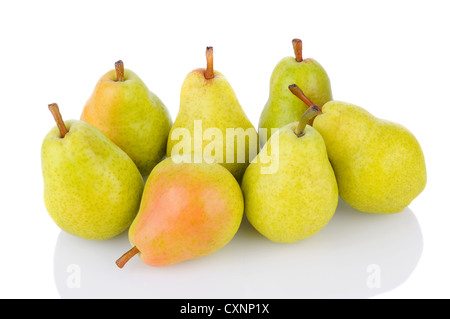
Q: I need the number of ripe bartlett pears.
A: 7